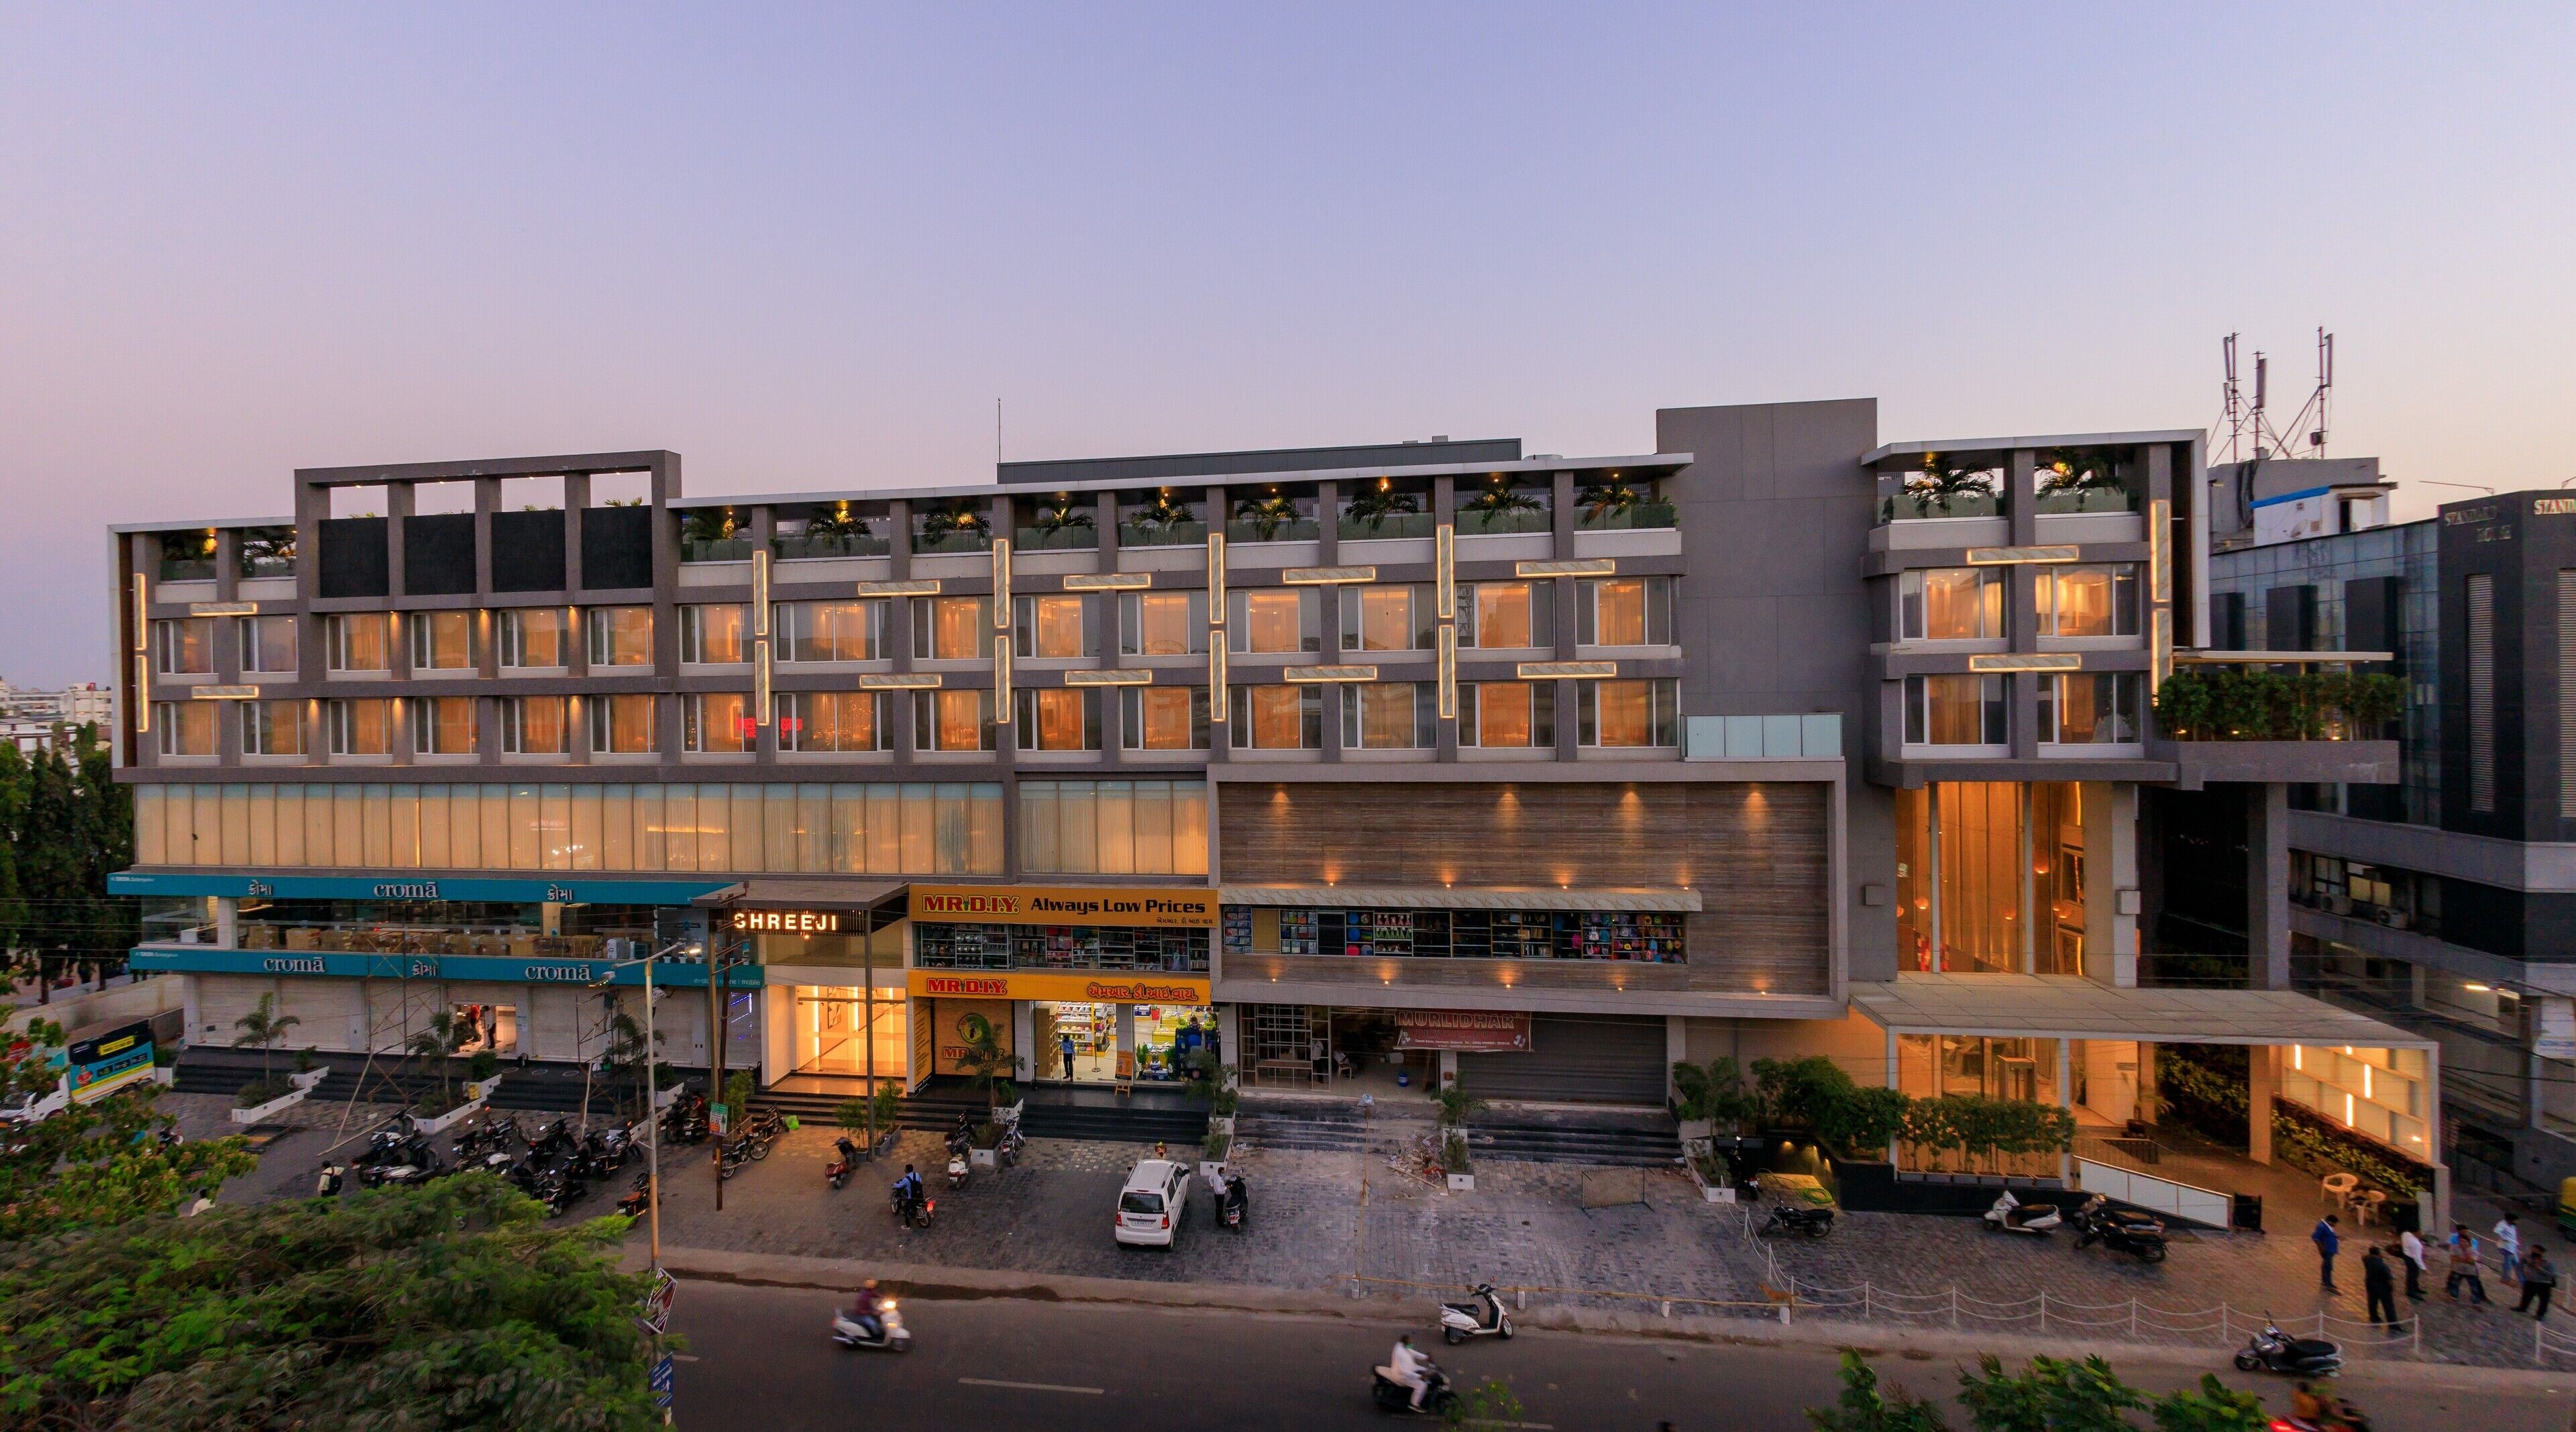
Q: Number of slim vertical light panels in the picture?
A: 12